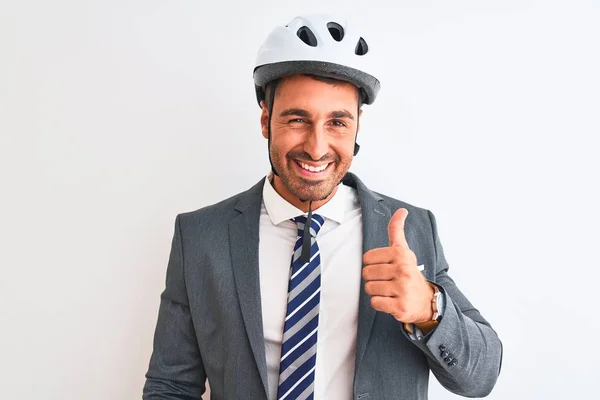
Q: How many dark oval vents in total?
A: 3